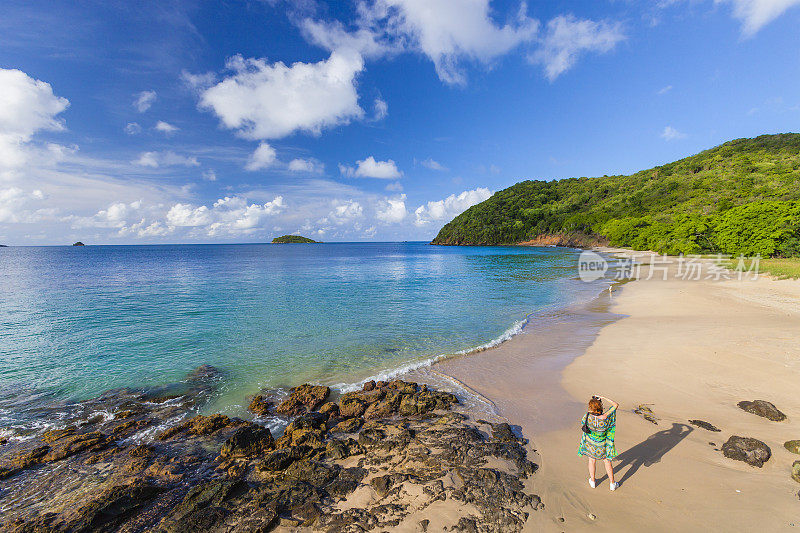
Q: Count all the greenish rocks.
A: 2